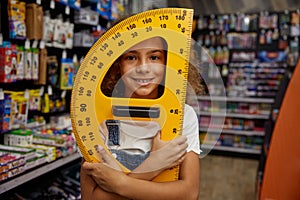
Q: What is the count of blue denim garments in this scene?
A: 1